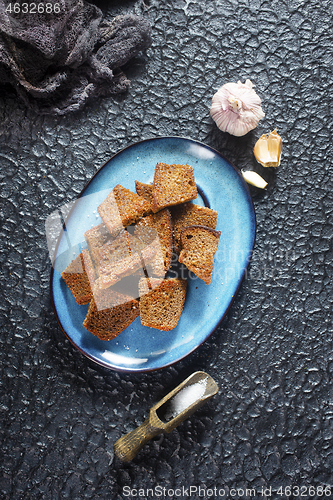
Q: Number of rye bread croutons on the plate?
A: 11